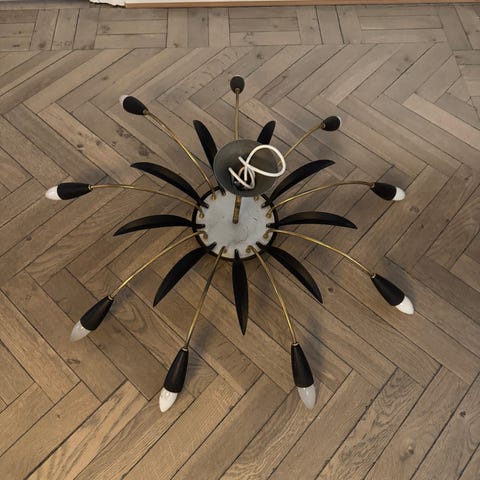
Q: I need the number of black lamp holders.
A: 9